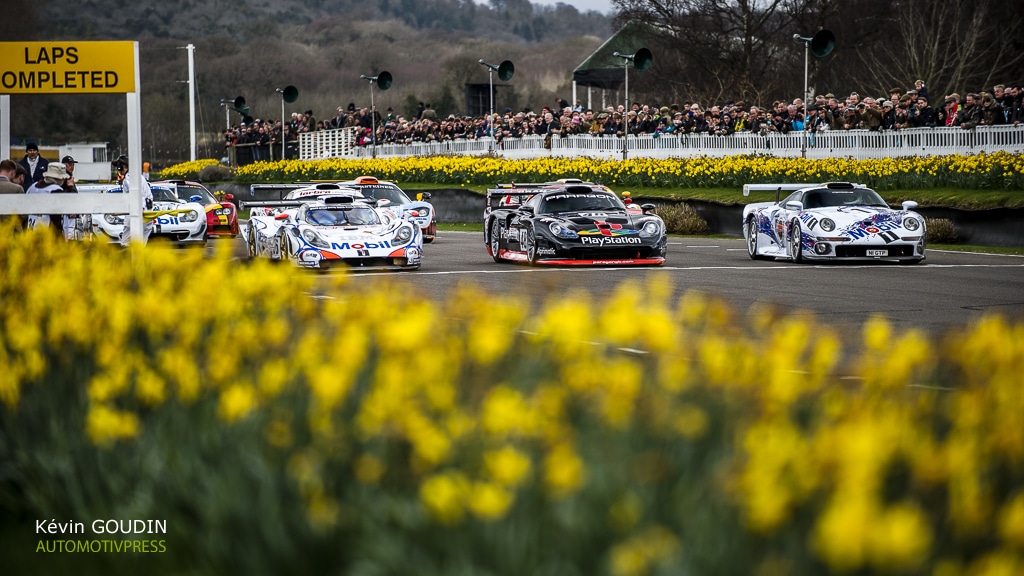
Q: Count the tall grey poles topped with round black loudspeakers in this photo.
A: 6